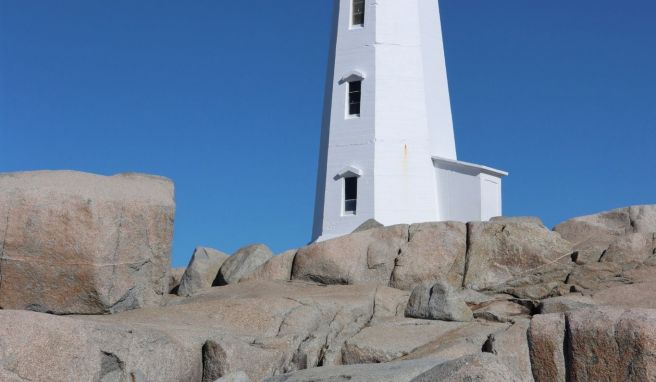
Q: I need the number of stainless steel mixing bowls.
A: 0